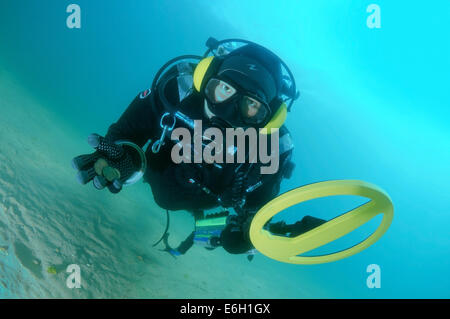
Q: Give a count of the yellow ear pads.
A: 2